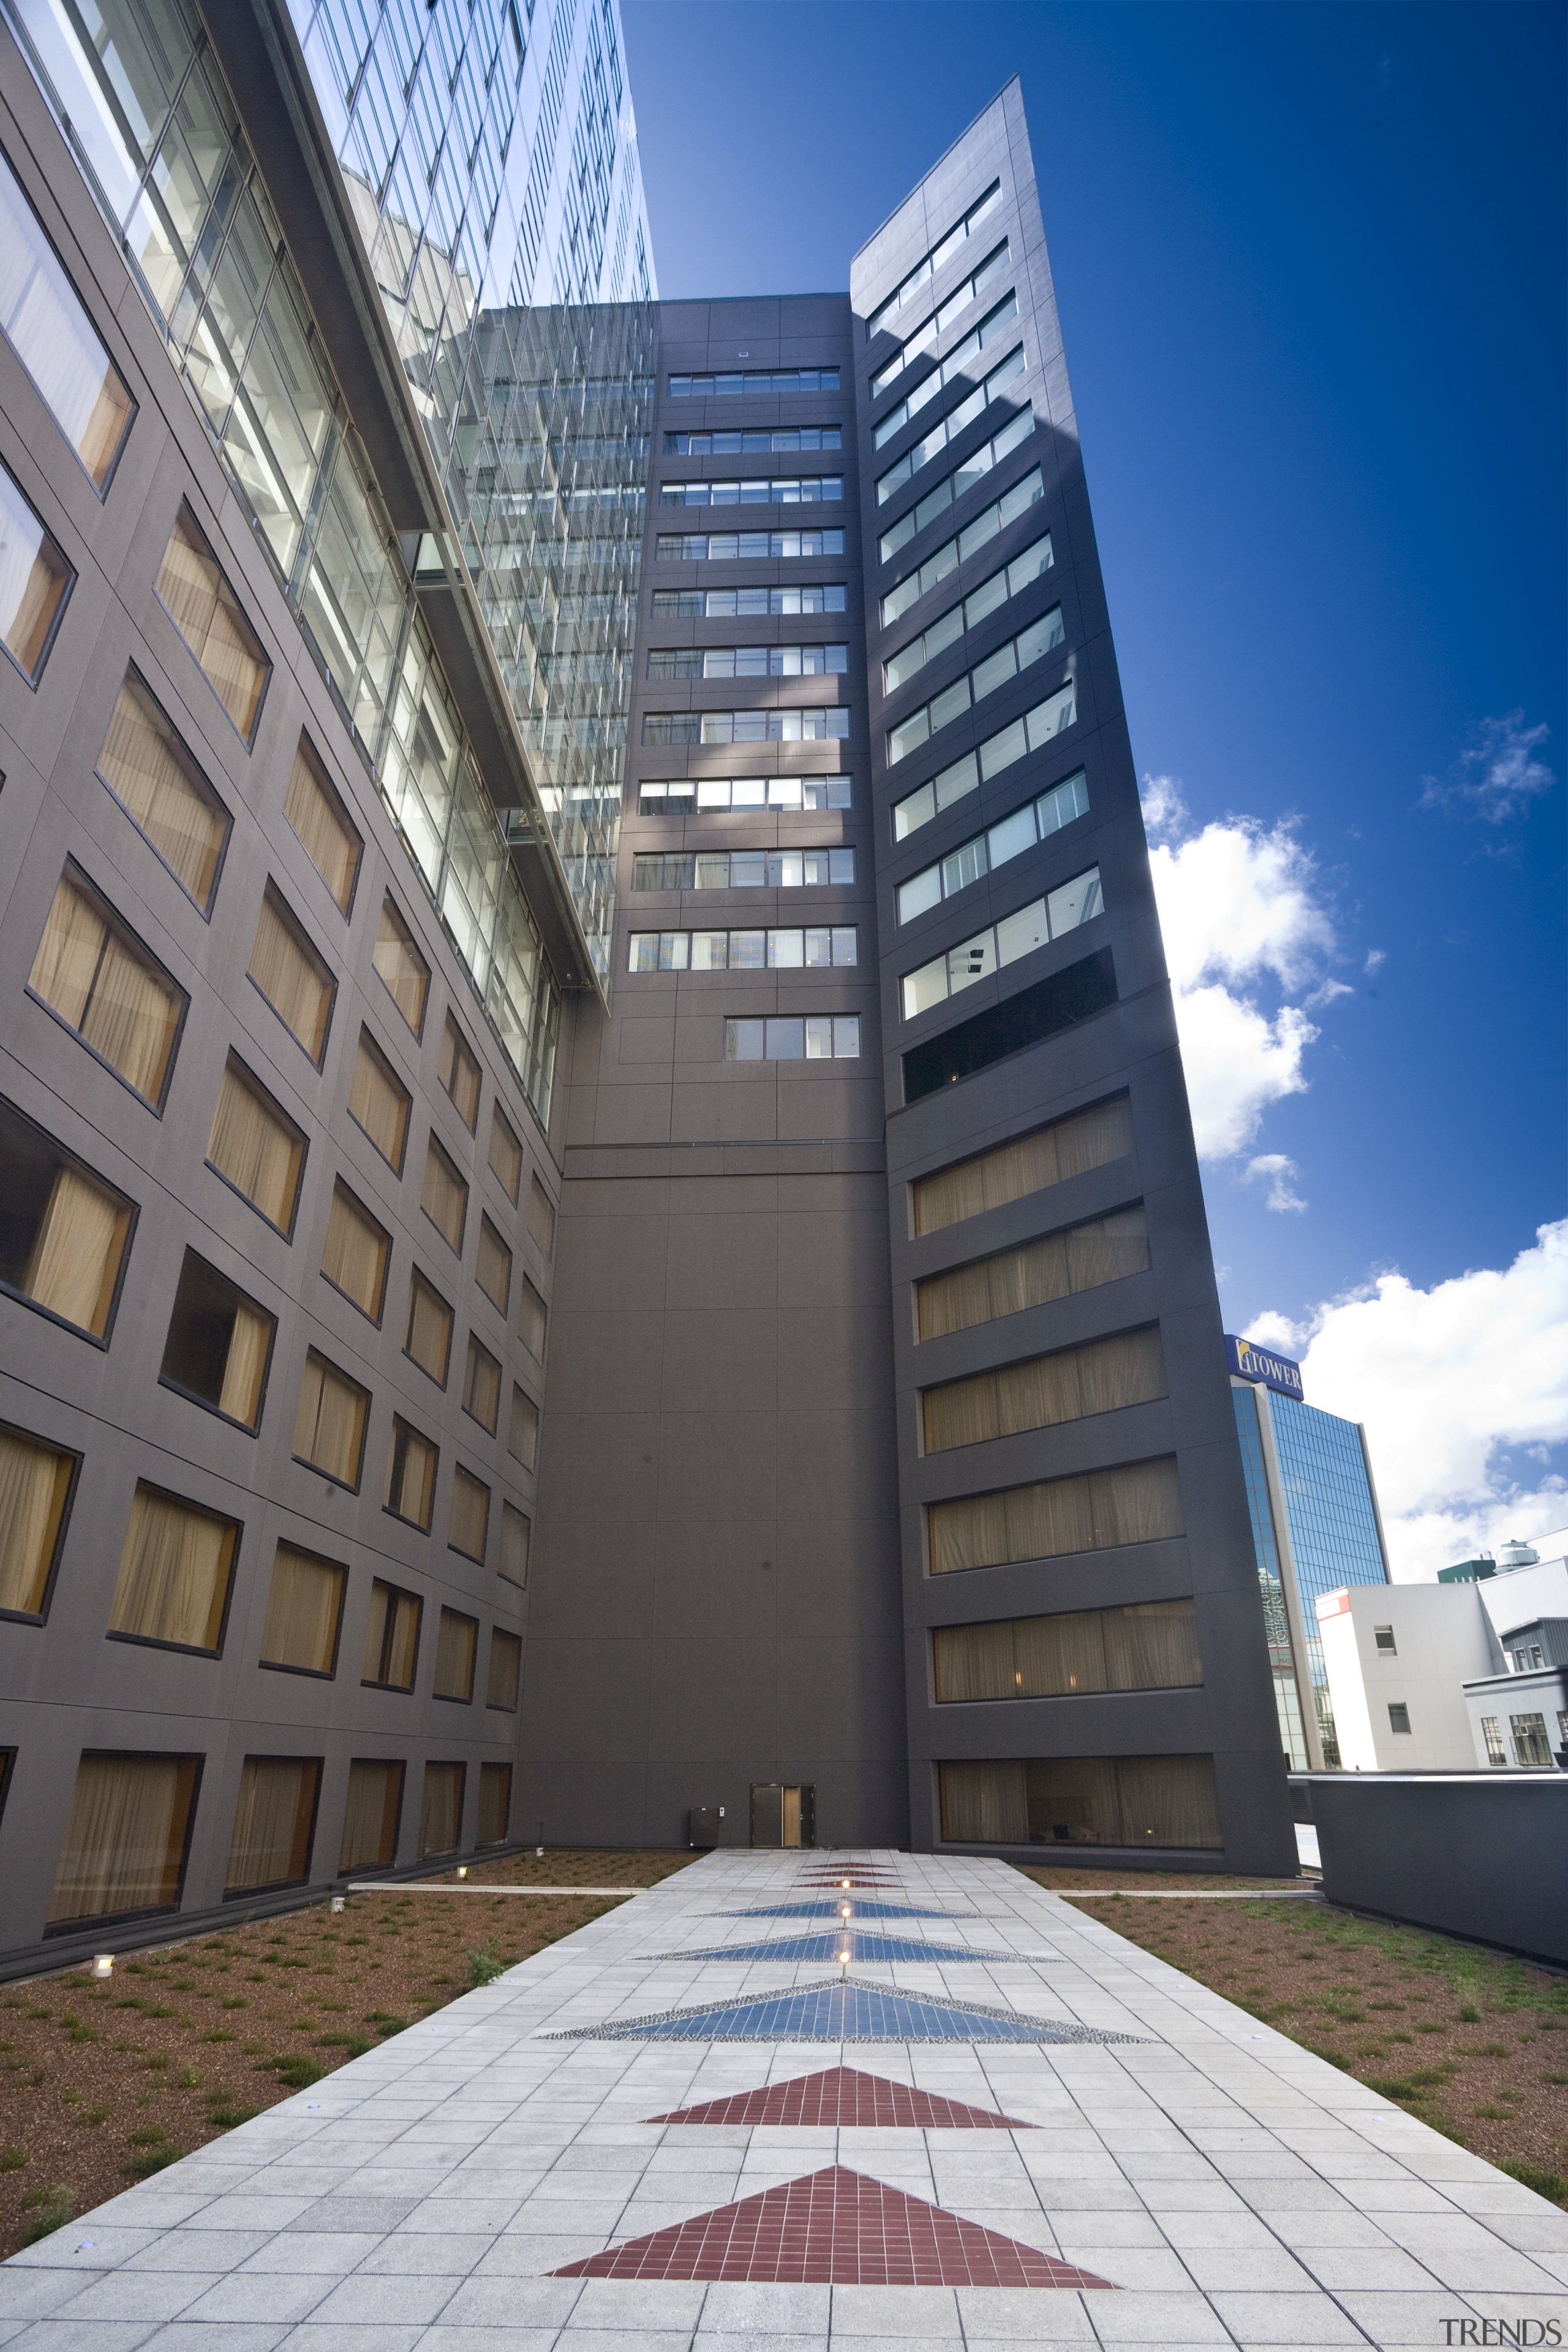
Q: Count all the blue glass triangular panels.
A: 3